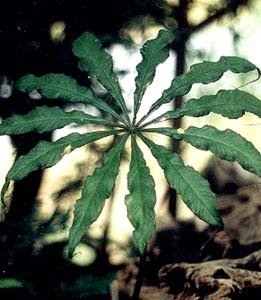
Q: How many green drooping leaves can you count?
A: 11